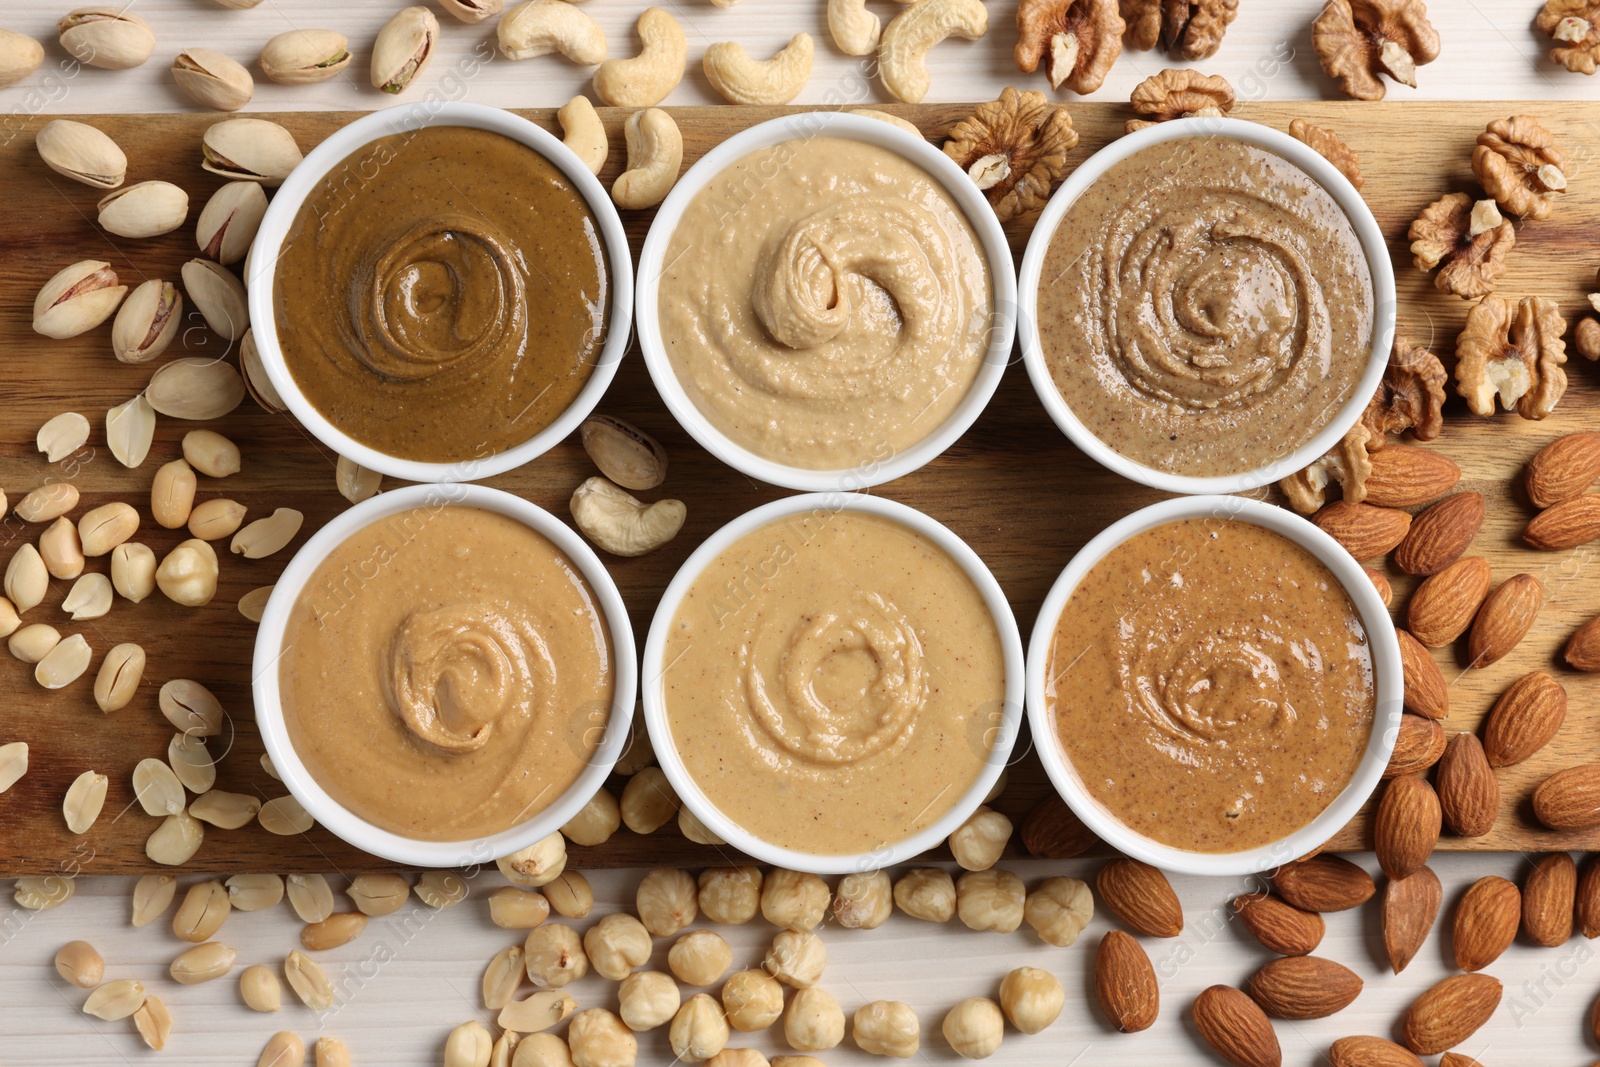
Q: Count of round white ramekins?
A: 6